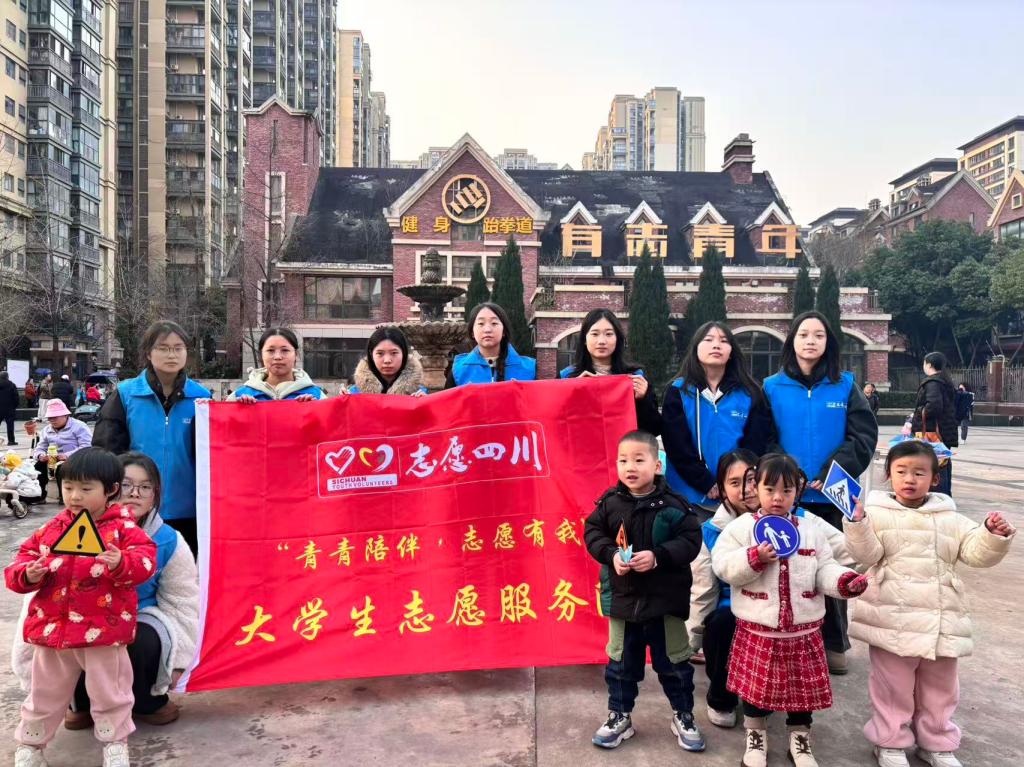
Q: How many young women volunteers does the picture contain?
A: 9